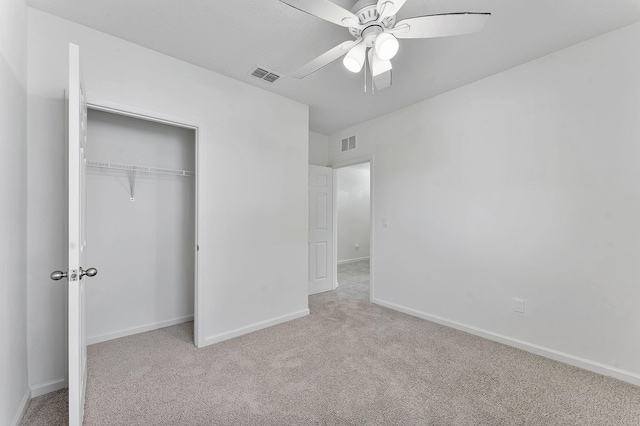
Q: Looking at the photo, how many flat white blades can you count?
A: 5